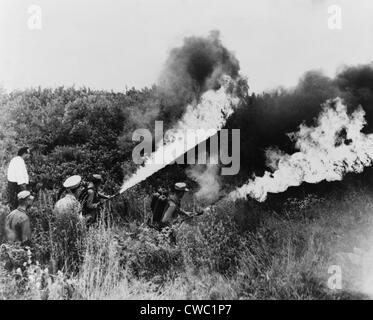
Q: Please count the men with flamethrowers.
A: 2